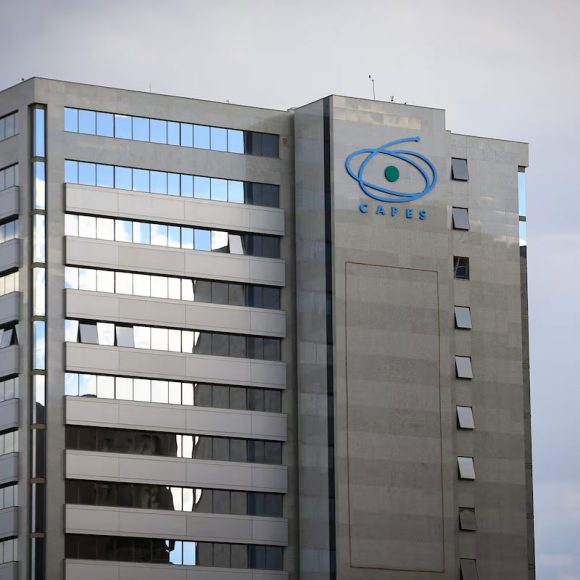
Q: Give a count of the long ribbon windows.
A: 9